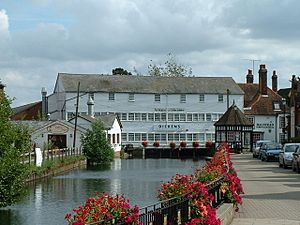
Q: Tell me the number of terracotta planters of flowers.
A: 6